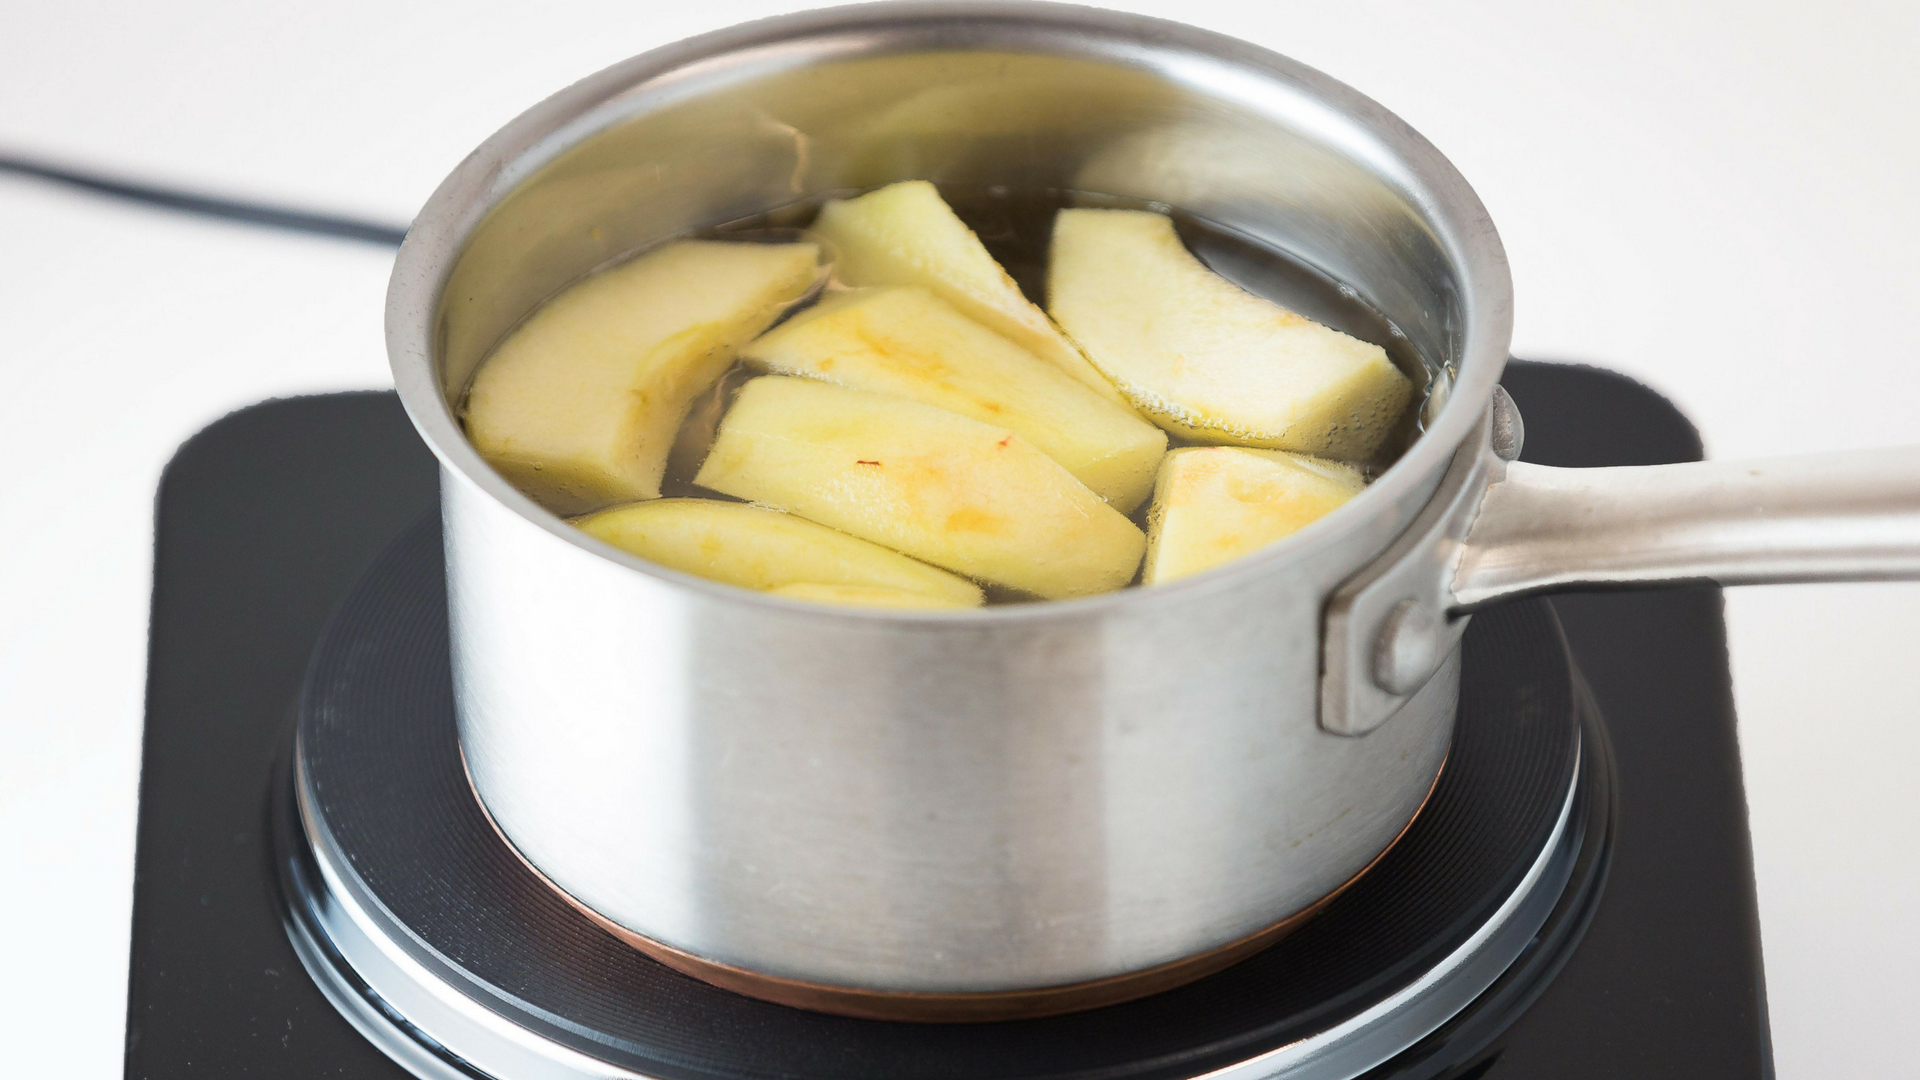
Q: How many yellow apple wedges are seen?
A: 7